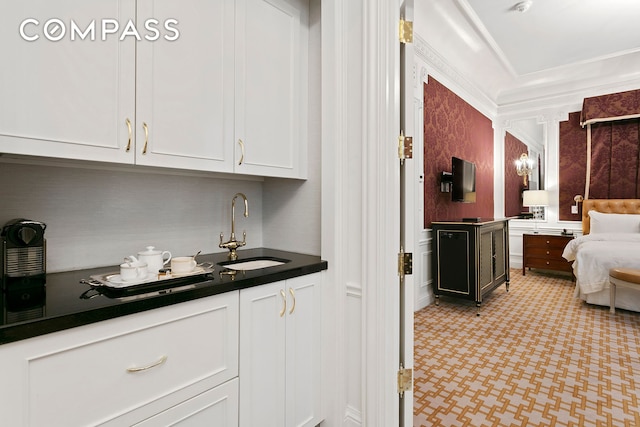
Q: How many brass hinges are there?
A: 4